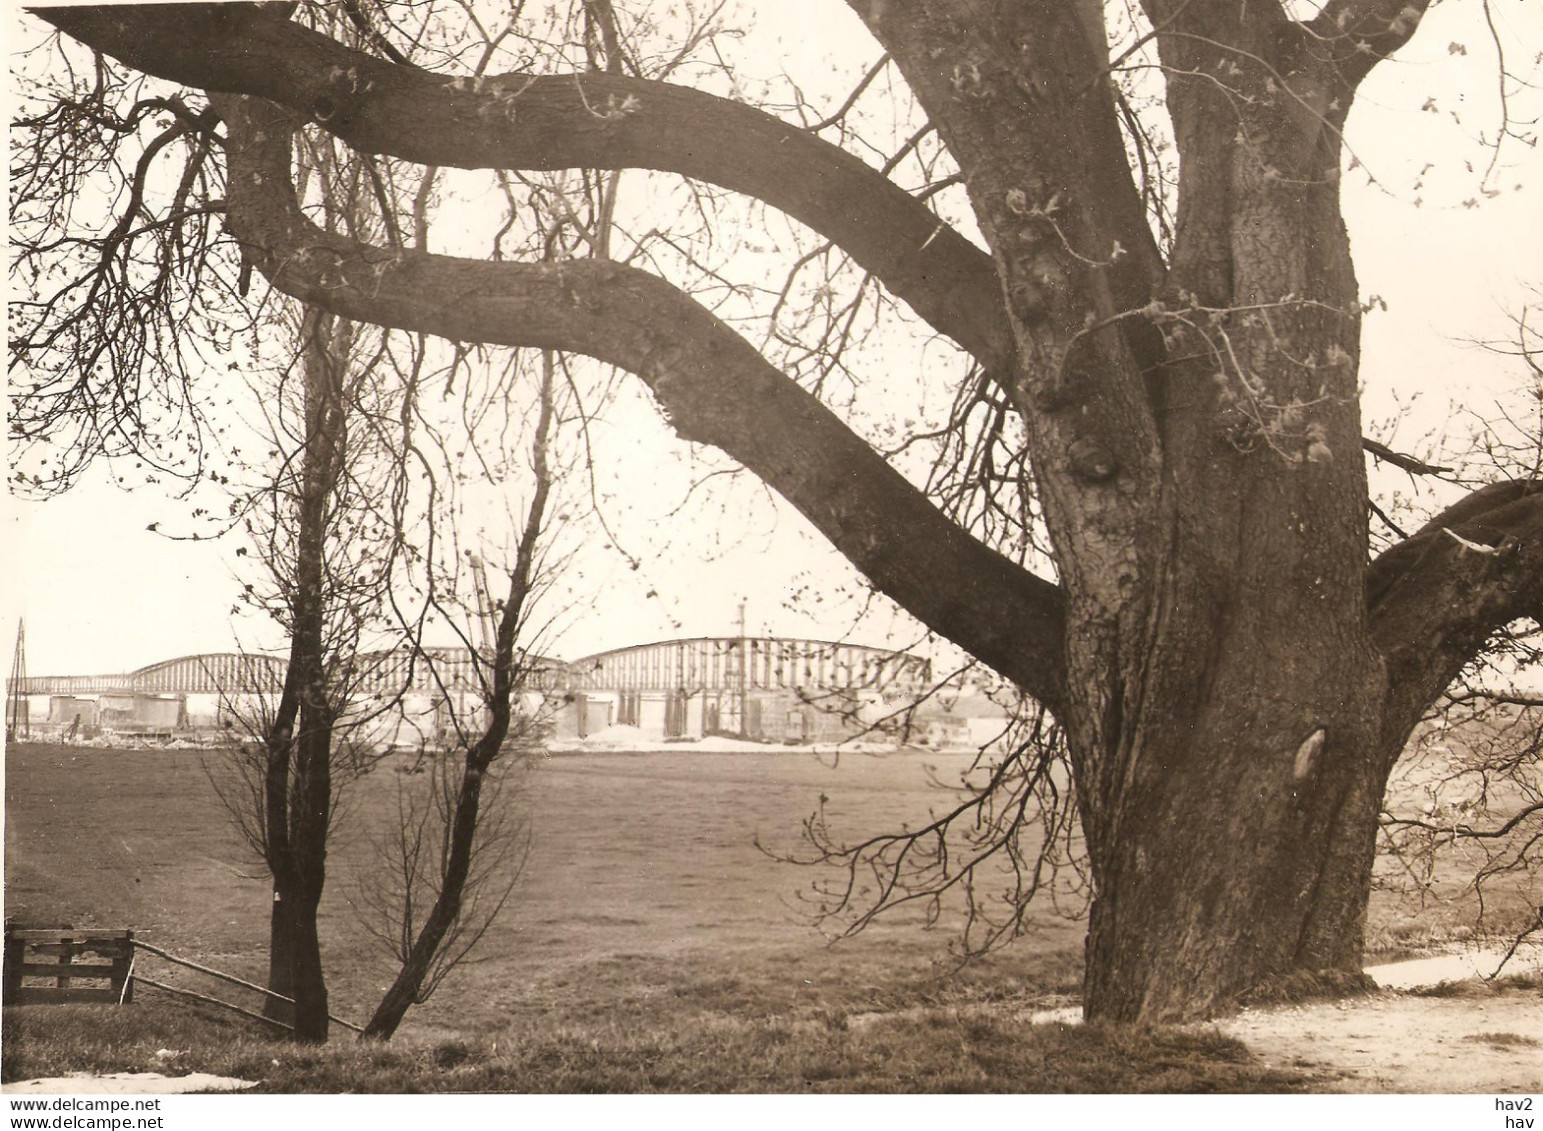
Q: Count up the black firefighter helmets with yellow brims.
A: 0